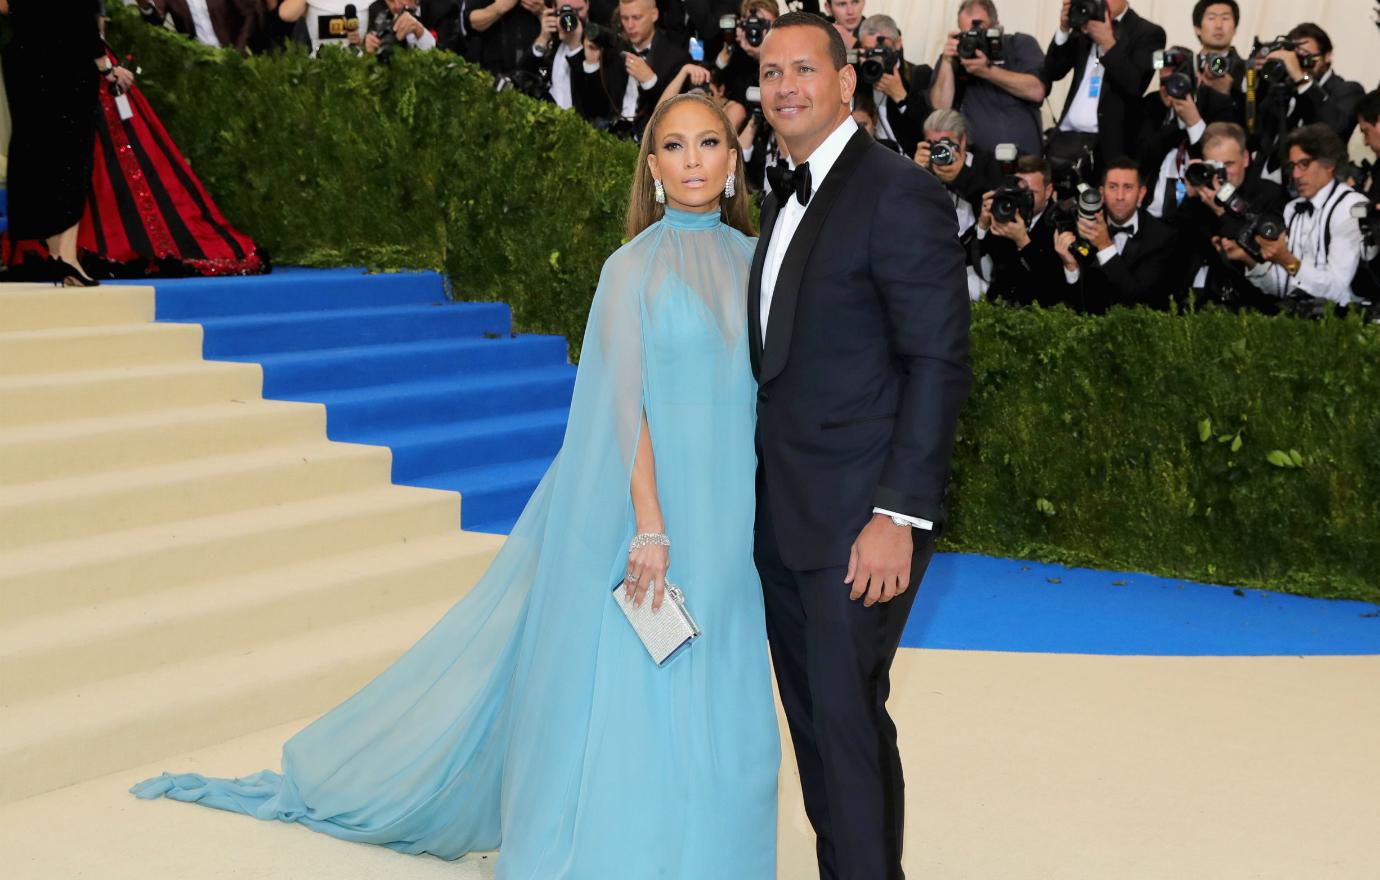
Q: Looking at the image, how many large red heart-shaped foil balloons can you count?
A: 0